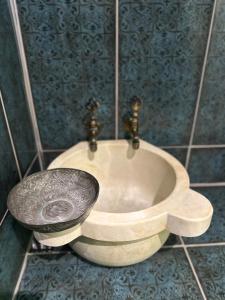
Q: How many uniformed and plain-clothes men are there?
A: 0